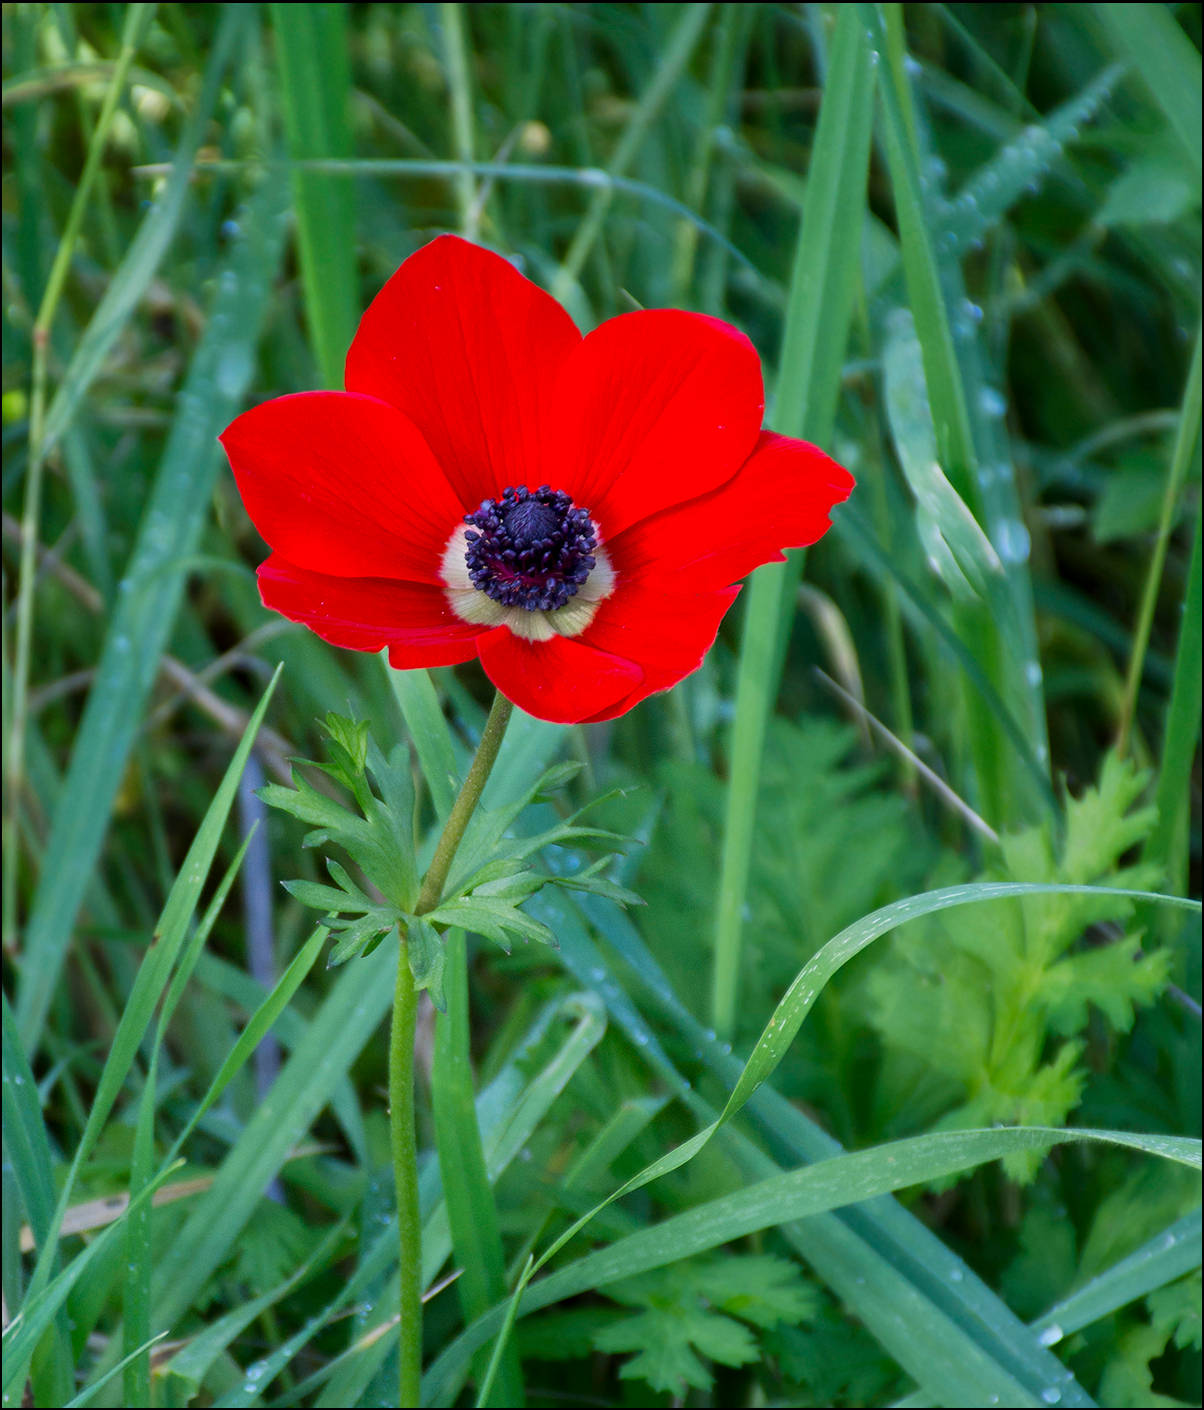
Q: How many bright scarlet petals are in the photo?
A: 7